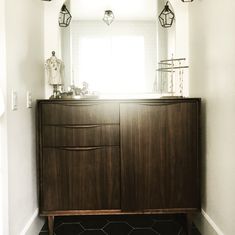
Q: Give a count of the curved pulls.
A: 4